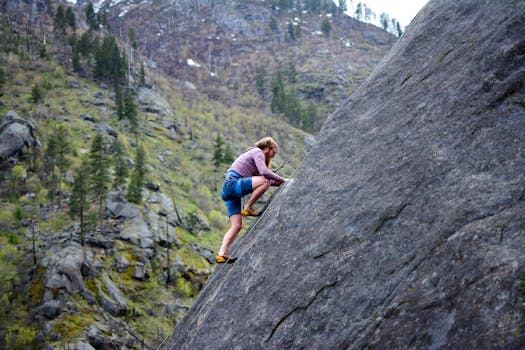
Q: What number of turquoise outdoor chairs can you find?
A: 0